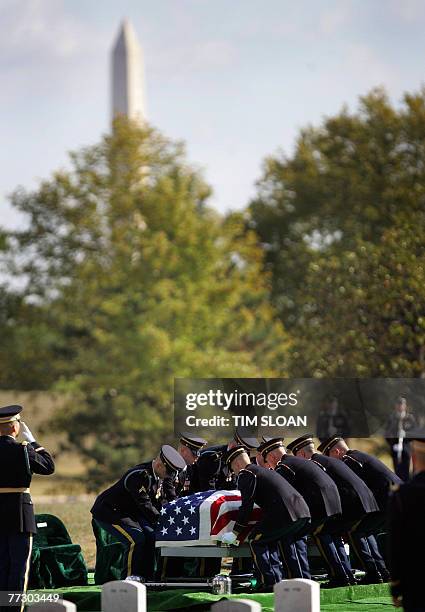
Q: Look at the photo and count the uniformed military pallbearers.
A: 8